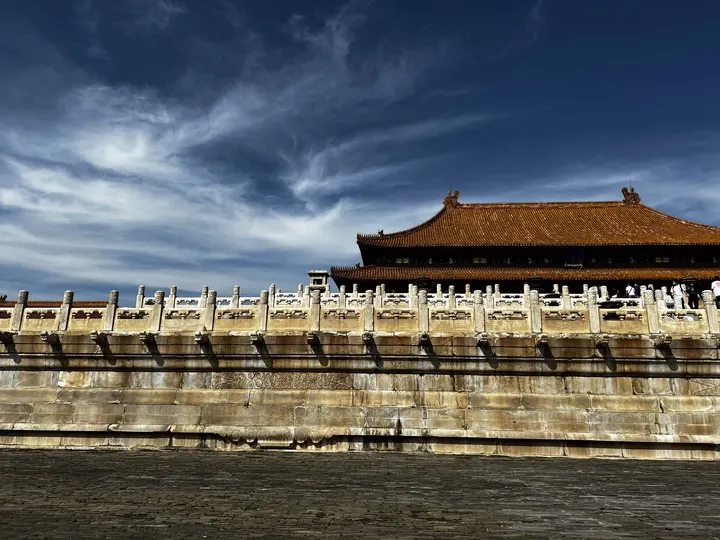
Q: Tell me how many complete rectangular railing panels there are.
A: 13